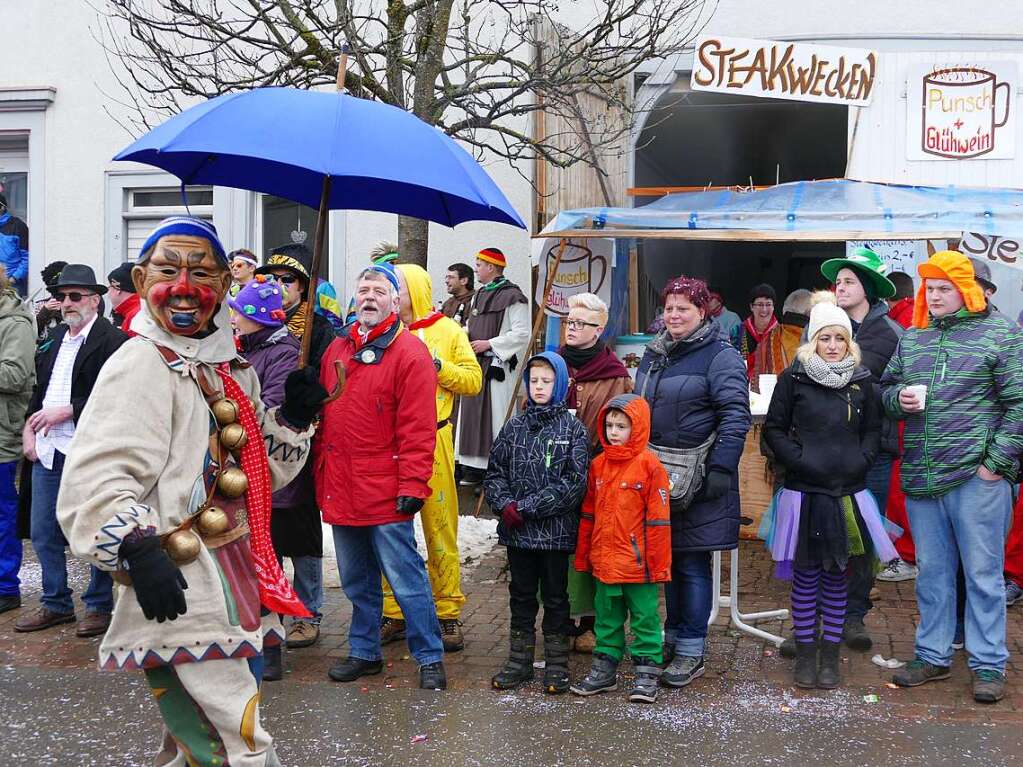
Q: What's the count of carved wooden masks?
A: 1